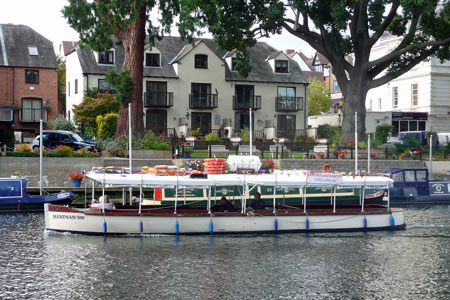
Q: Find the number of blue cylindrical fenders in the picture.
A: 8